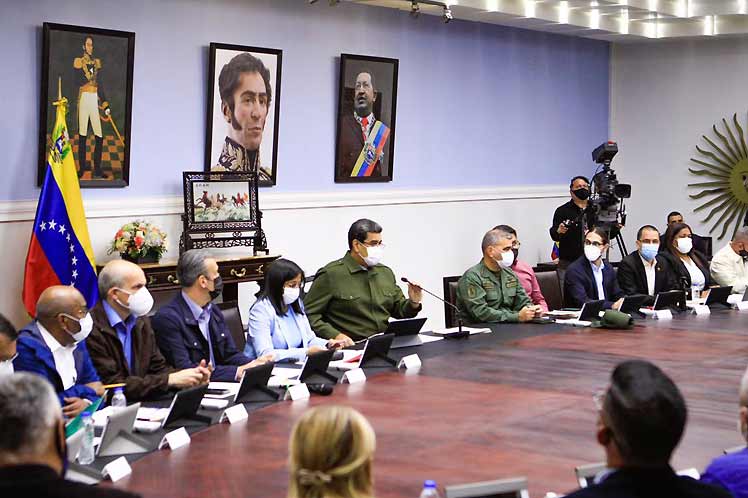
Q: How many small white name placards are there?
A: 9